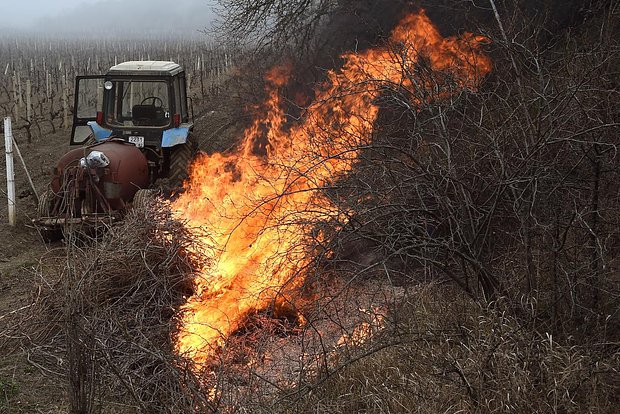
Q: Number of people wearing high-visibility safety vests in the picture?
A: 0